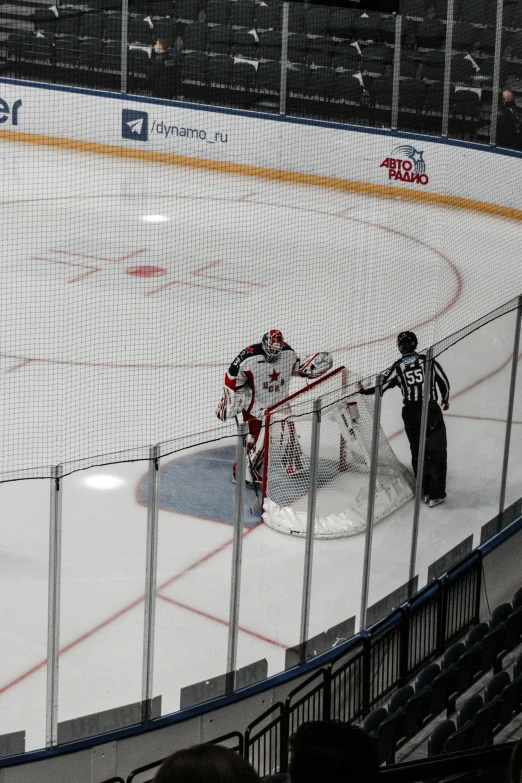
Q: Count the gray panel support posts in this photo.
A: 12